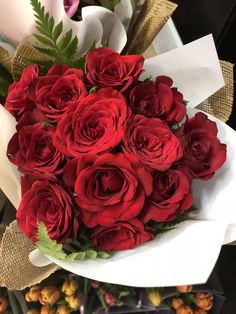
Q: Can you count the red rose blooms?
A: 12